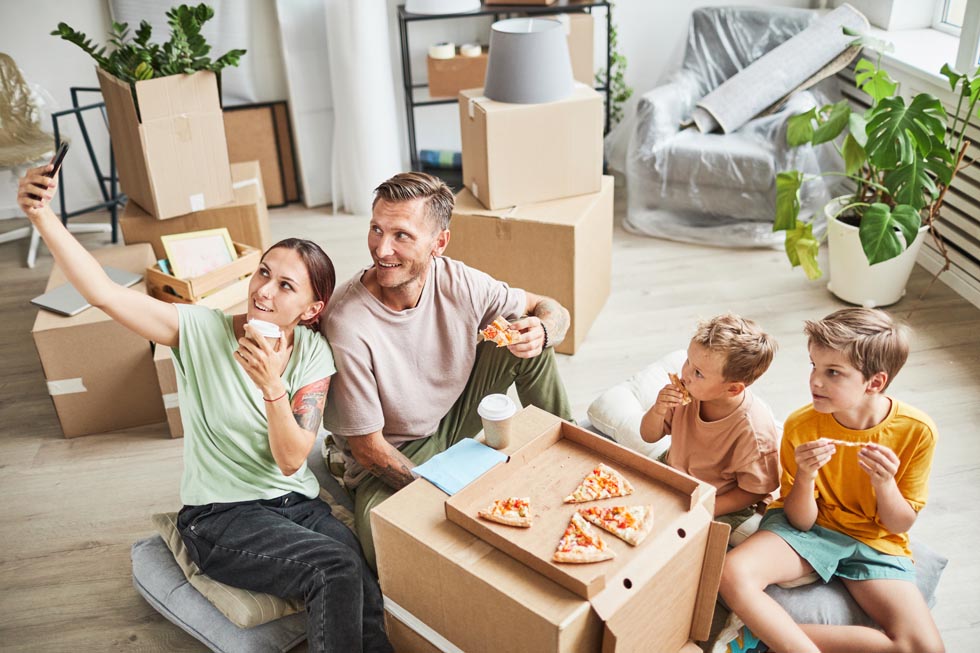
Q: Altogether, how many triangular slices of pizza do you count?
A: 4